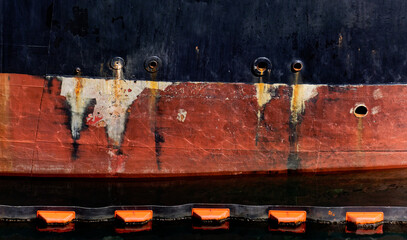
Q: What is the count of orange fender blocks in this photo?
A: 5